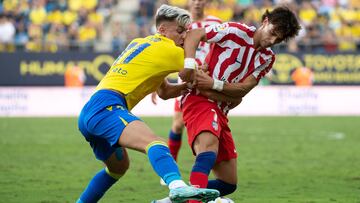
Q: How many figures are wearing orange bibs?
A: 2